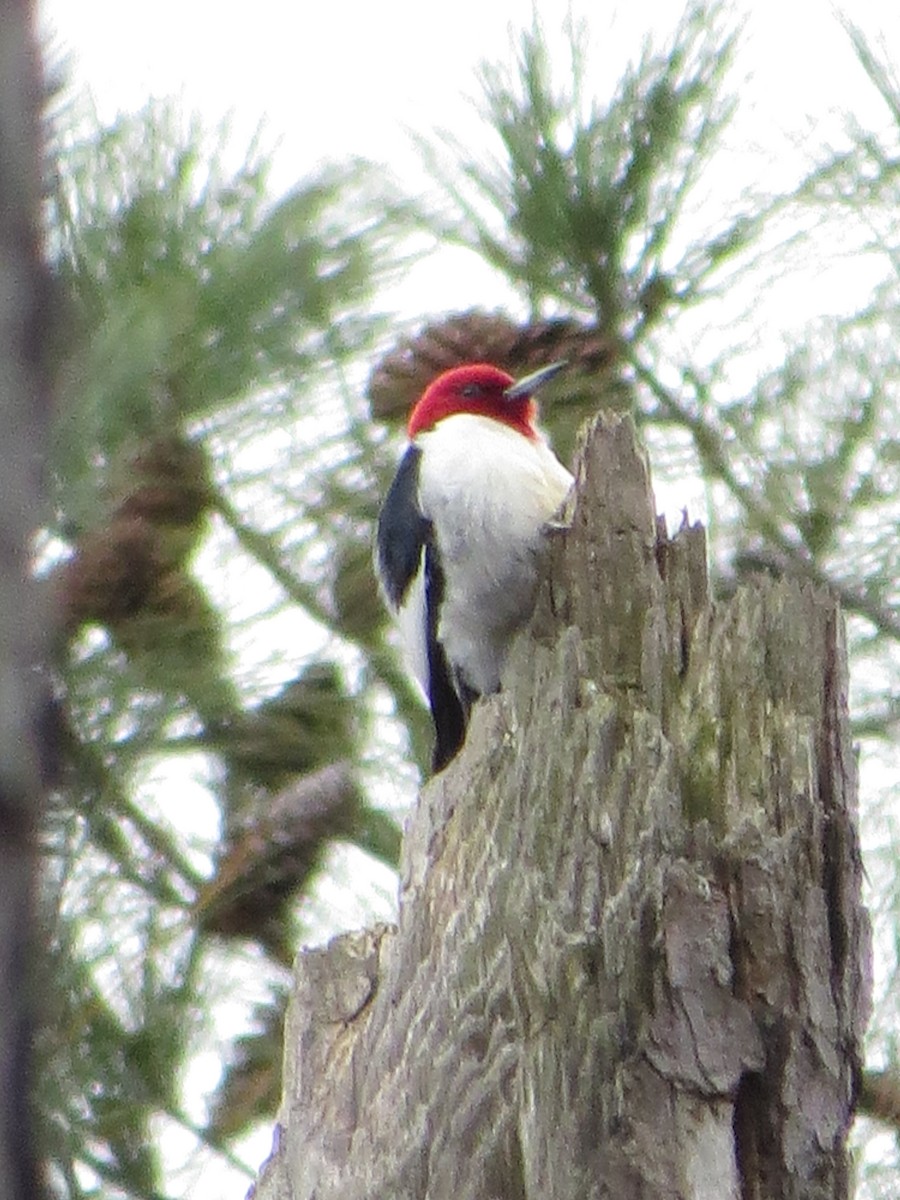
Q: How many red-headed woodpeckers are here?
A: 1